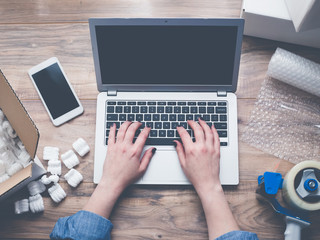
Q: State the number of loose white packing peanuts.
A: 10